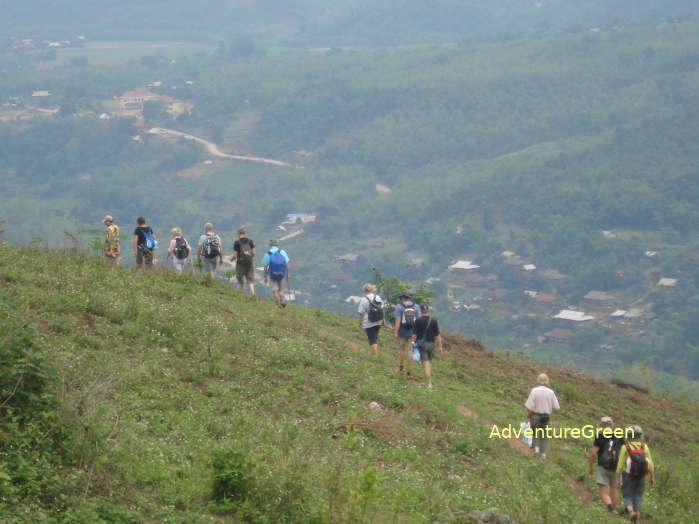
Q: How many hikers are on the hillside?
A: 12